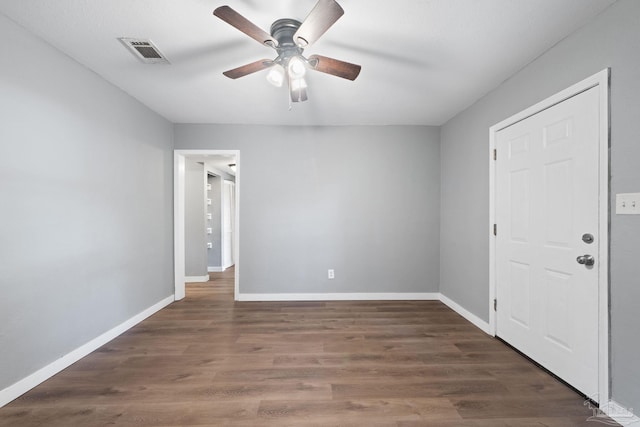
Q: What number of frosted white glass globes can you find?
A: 3